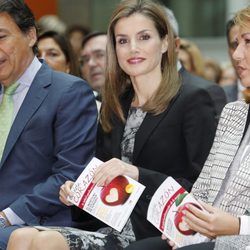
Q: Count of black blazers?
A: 1